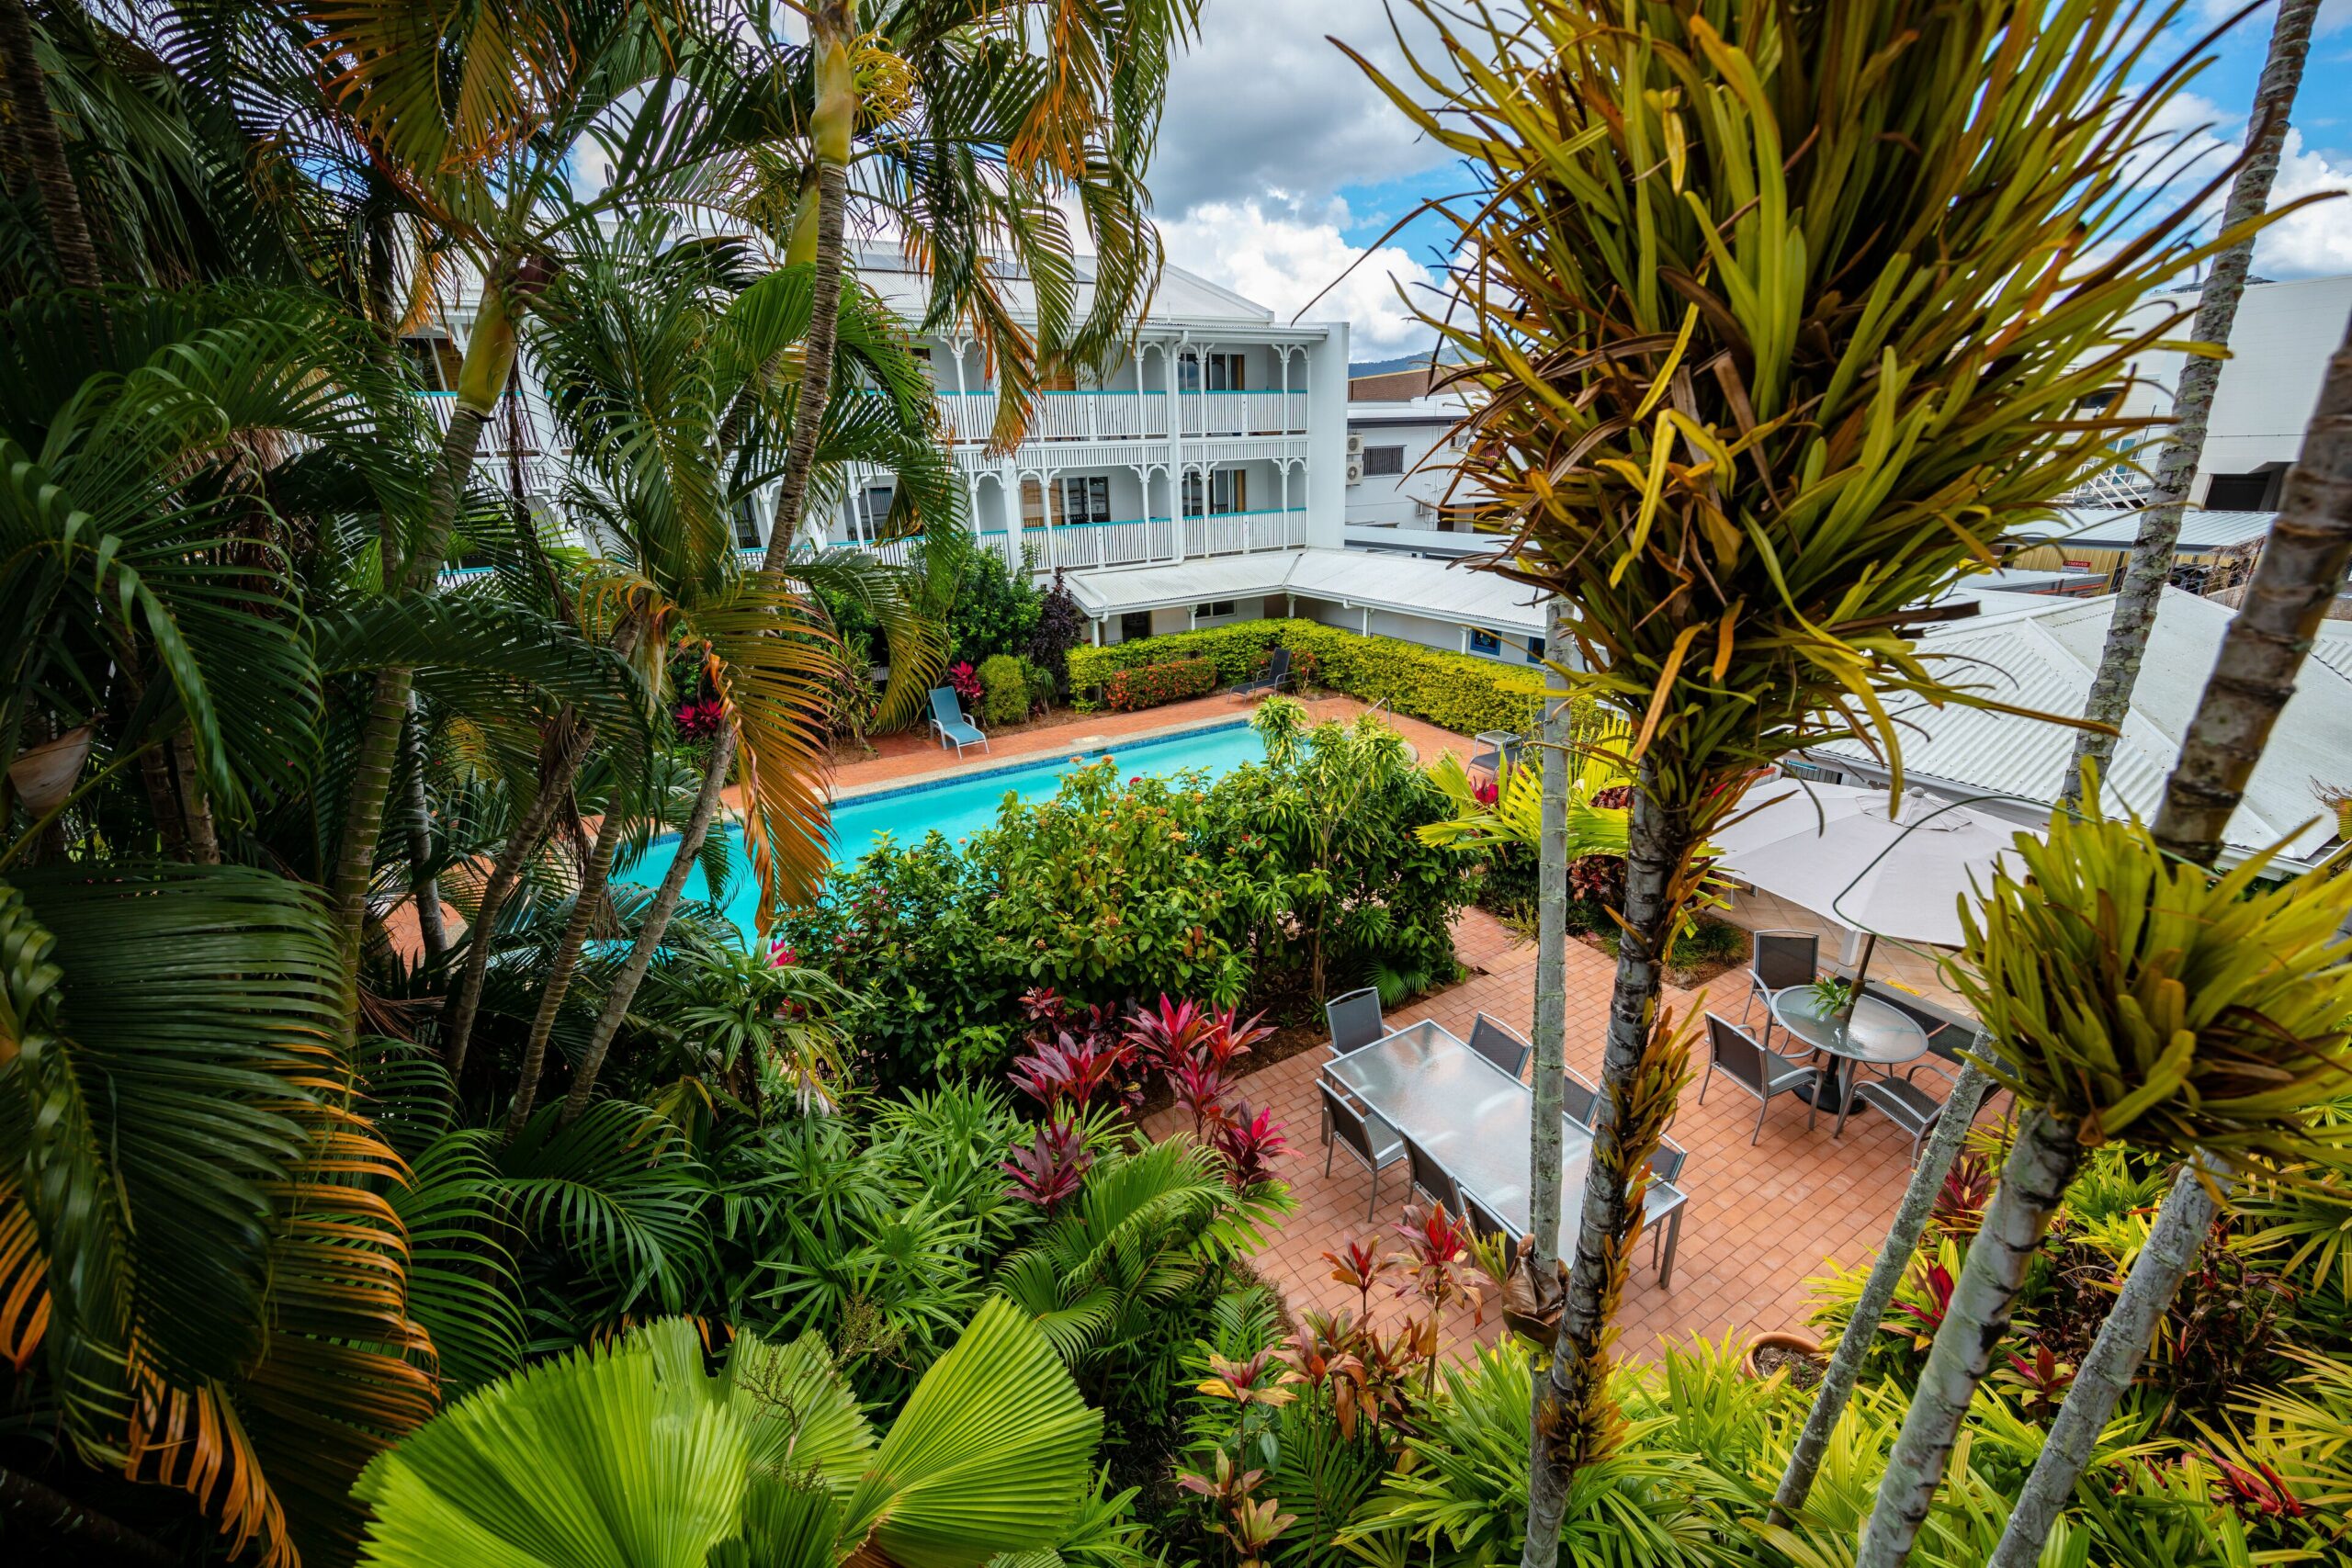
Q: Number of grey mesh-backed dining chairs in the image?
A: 10